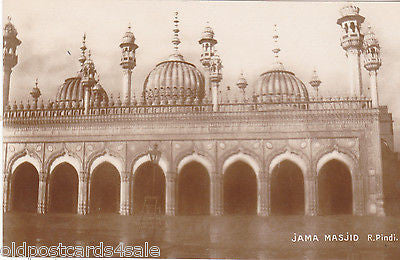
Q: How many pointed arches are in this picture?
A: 8